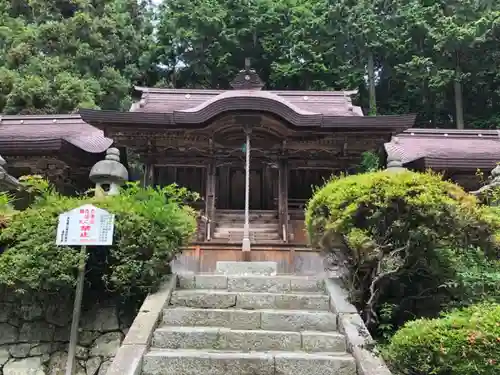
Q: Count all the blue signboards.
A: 0